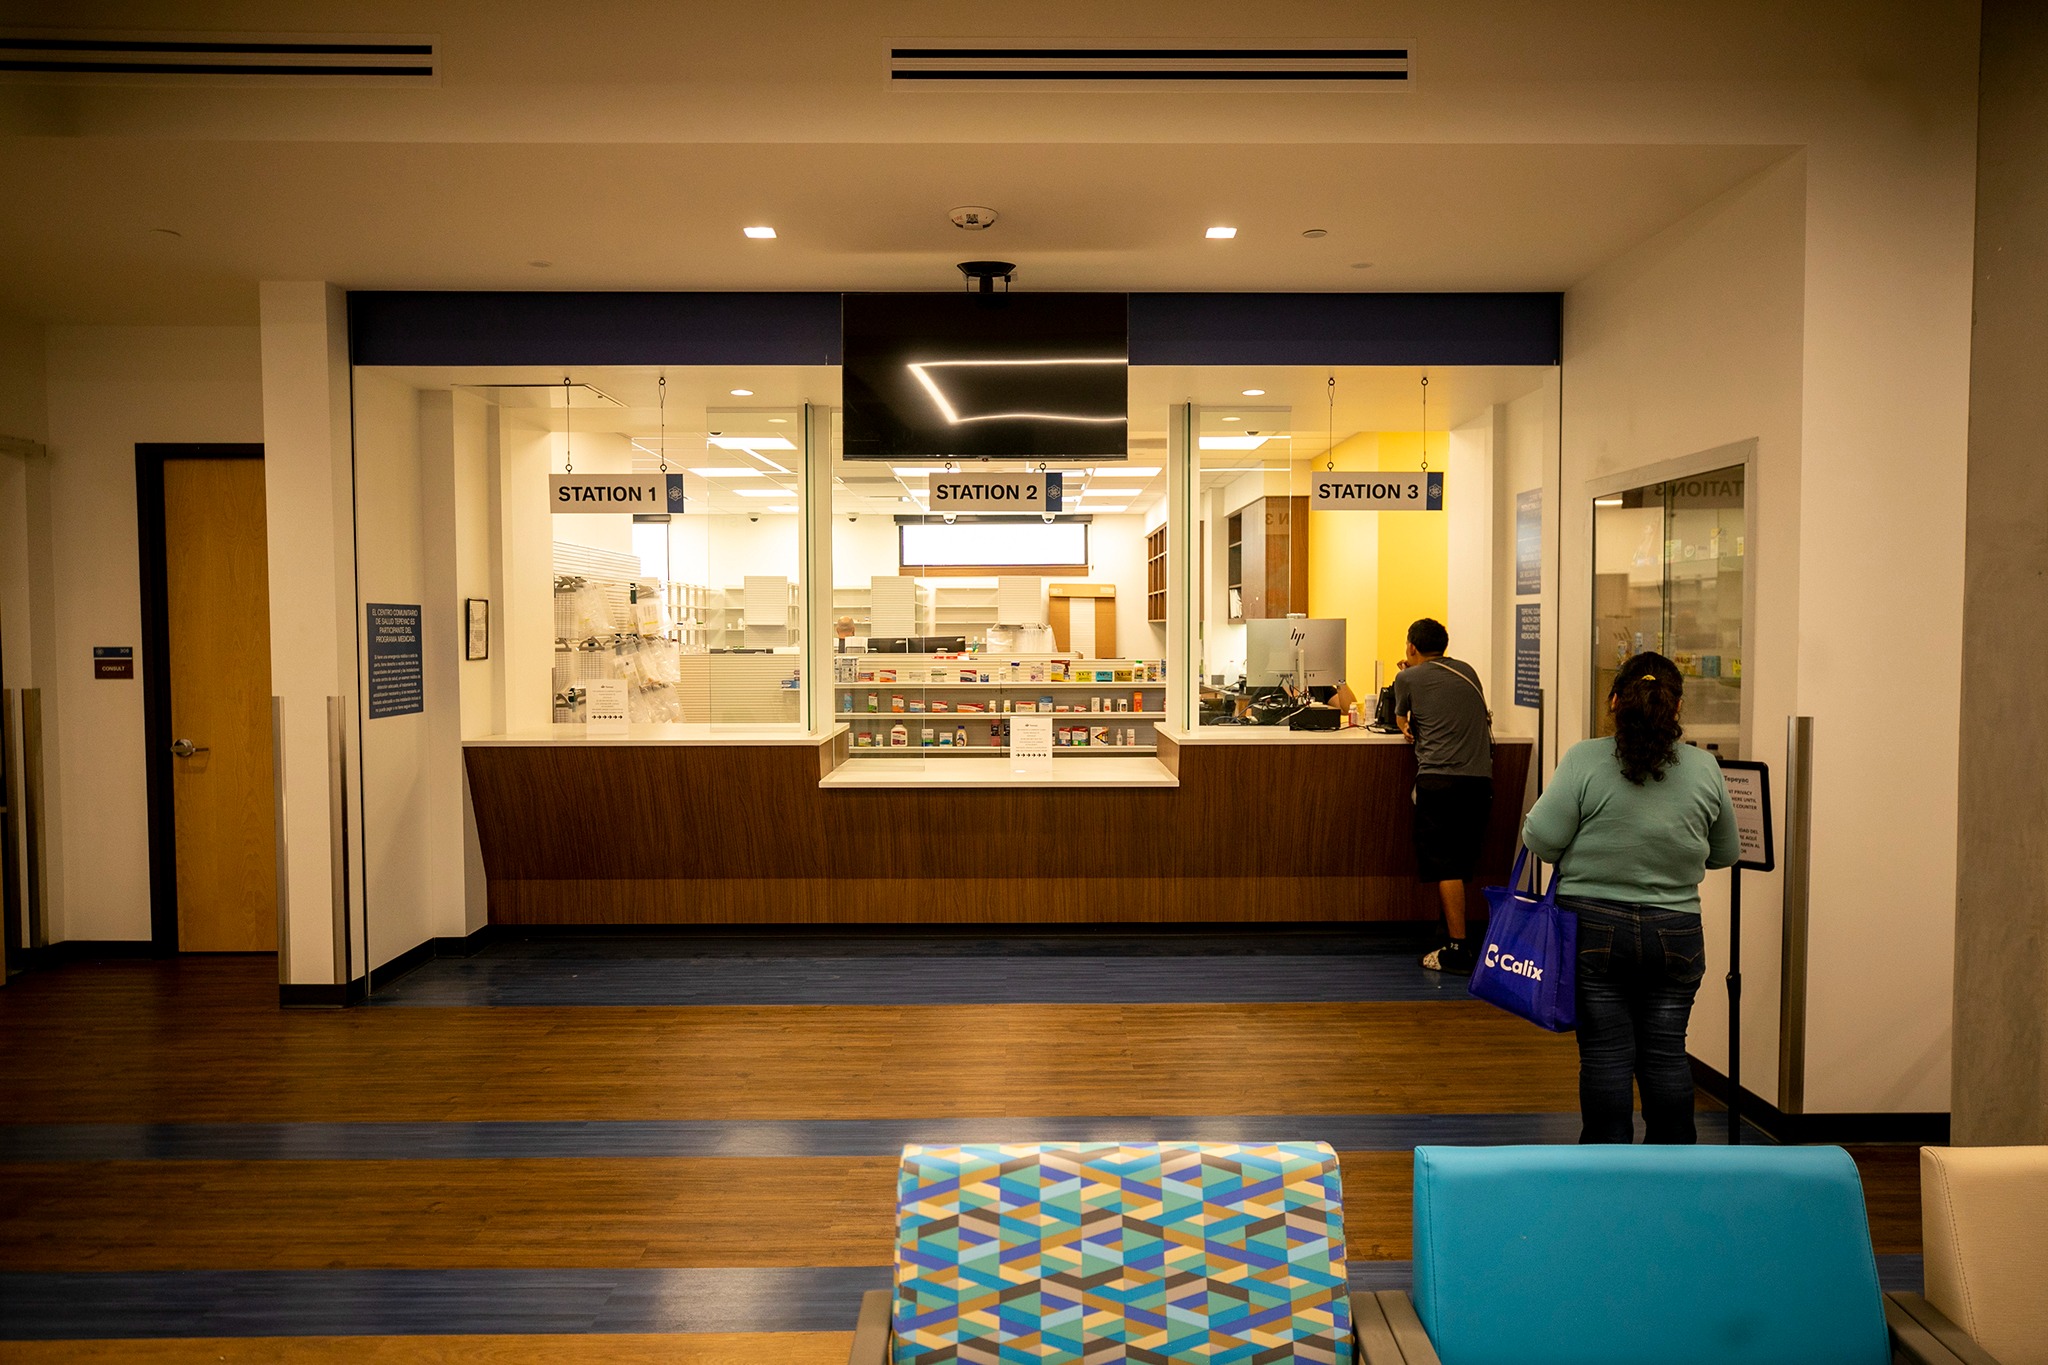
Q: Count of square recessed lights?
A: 2